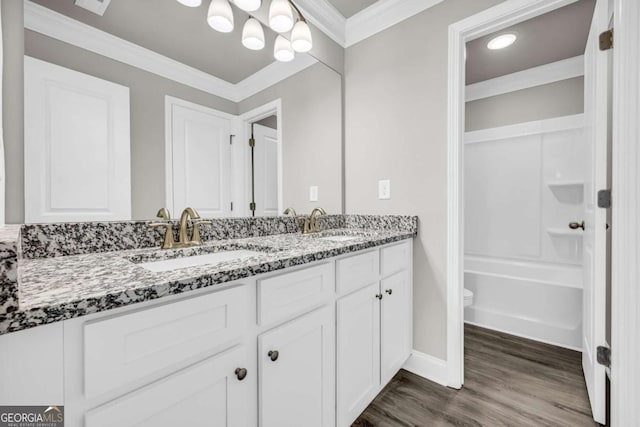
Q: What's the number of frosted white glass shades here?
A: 7